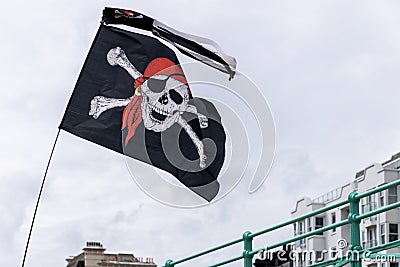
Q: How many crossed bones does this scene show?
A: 2